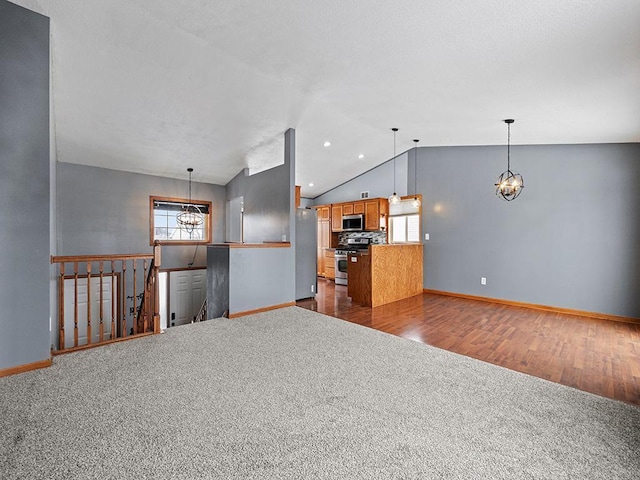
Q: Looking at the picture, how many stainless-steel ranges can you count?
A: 1